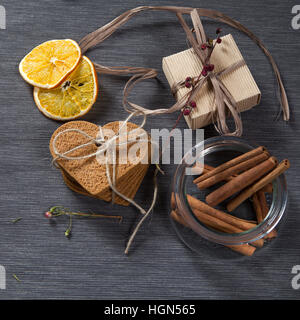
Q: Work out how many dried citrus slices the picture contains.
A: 2